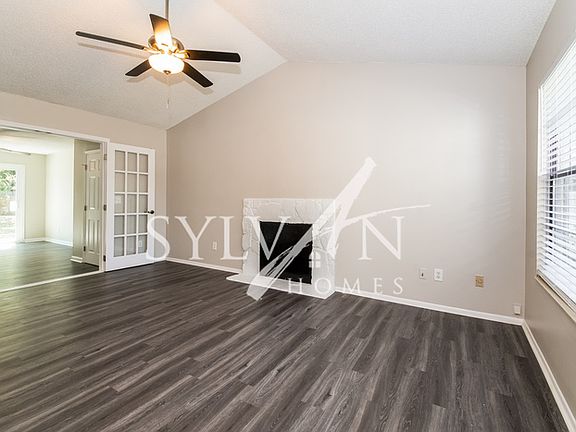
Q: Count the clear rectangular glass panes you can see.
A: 15